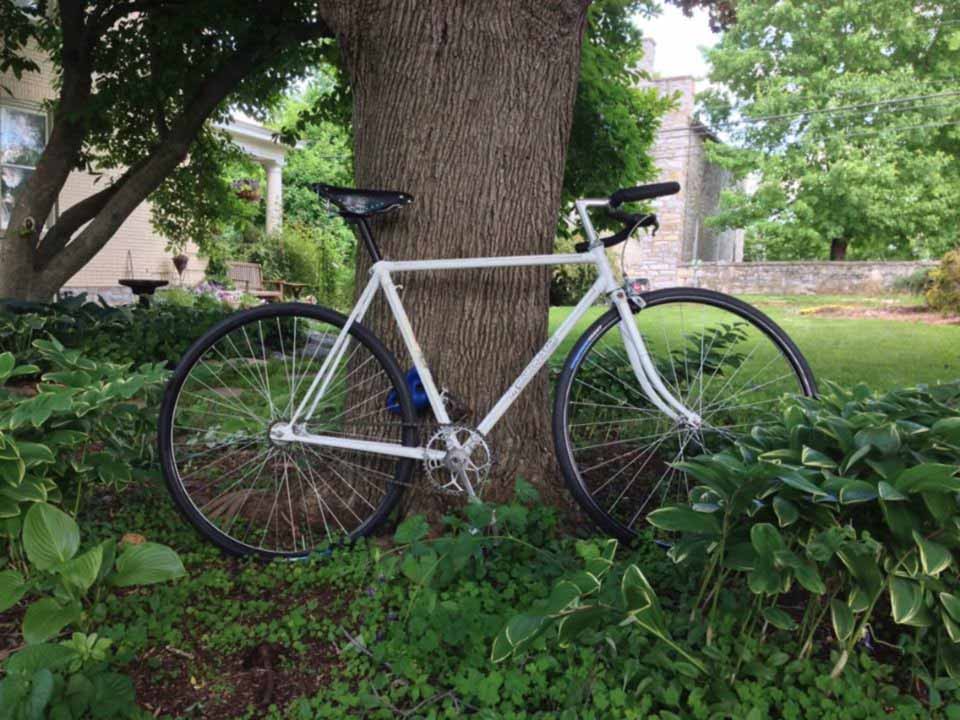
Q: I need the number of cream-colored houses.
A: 1